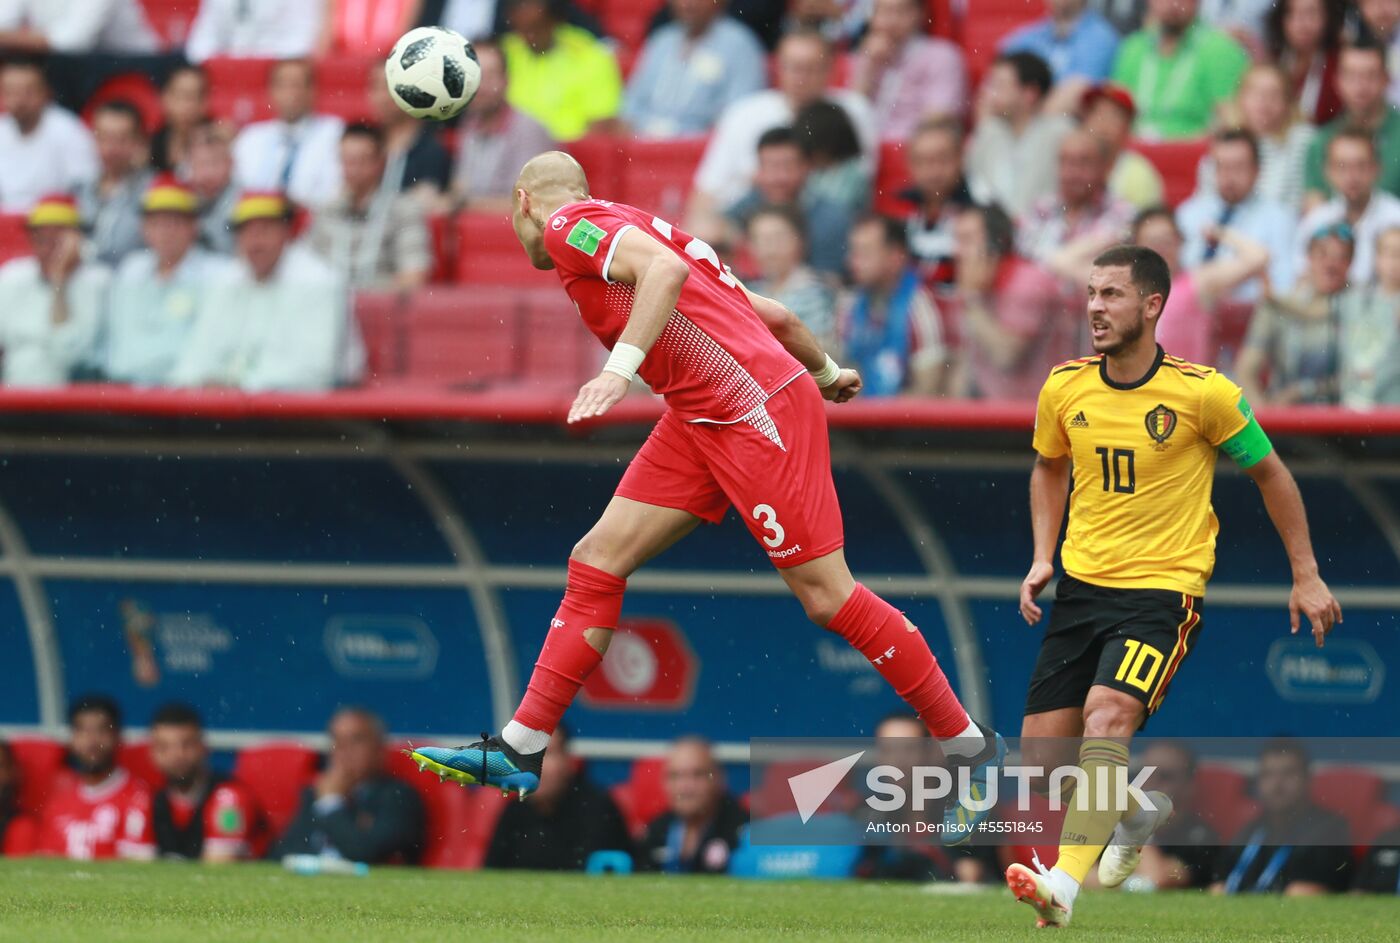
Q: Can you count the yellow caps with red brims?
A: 3